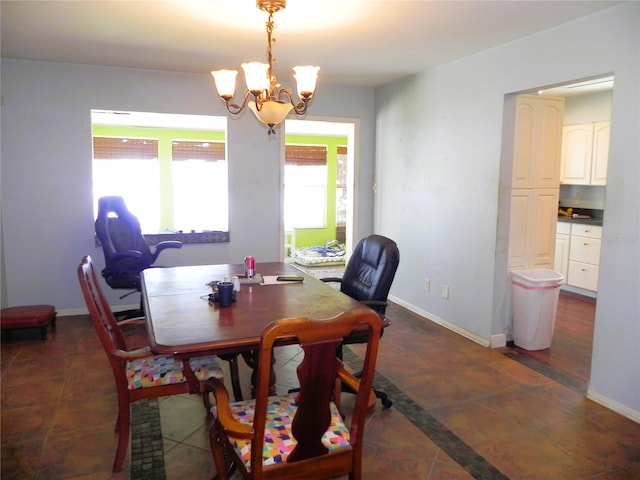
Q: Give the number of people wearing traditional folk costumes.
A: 0